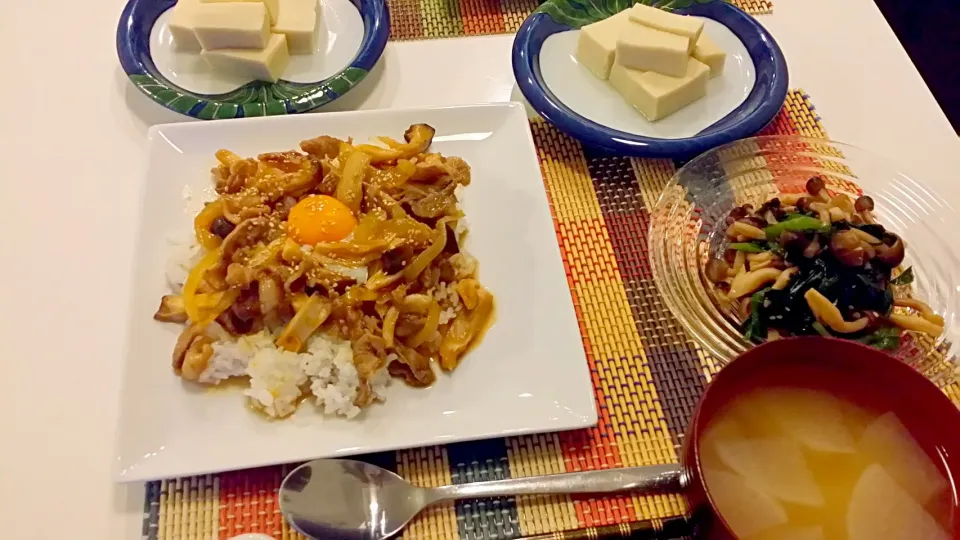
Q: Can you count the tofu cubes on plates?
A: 10